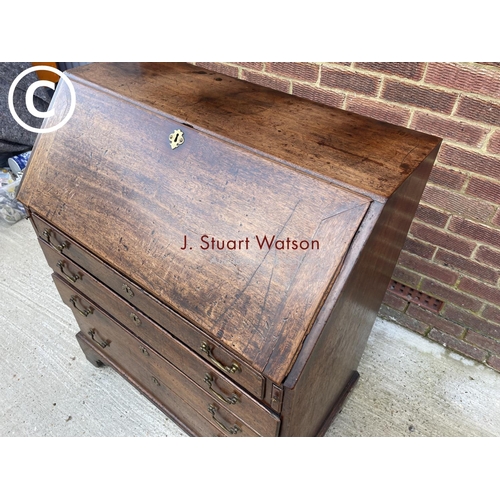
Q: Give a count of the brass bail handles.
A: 7